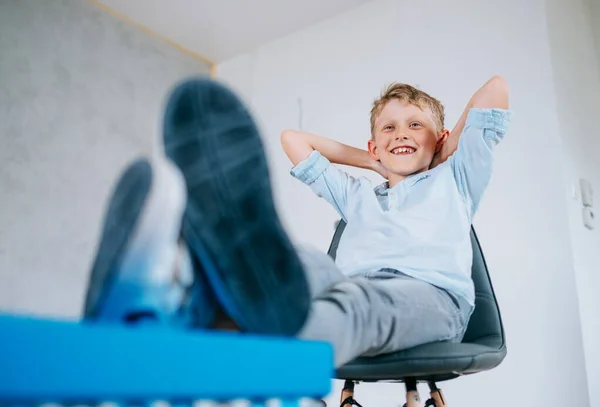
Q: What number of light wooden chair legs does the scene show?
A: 3